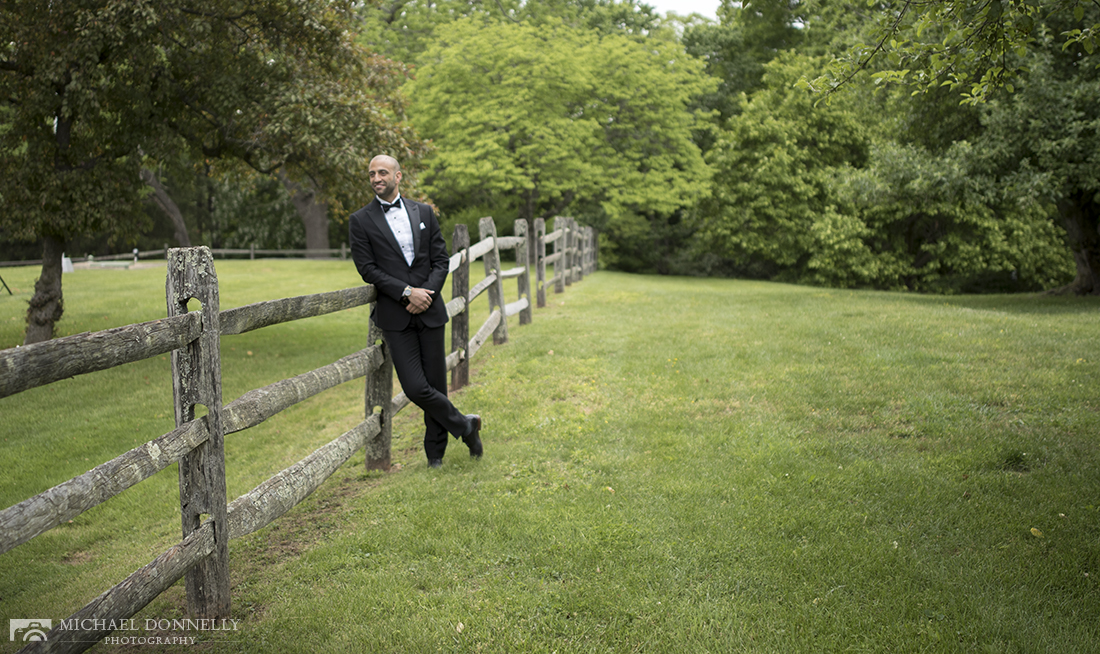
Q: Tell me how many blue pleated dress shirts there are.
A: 0